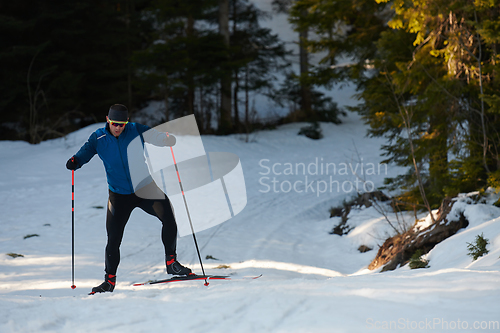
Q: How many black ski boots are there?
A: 2